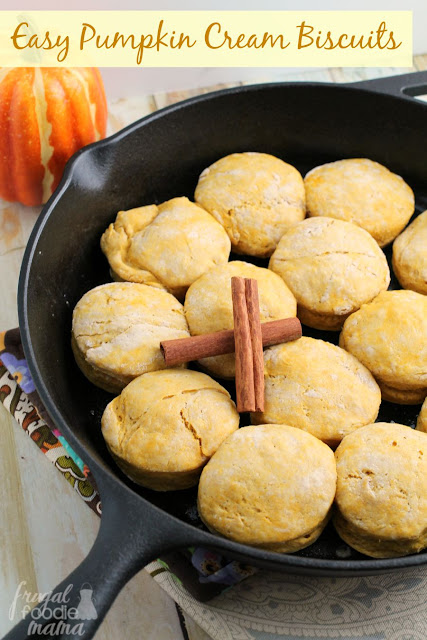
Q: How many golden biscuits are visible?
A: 13